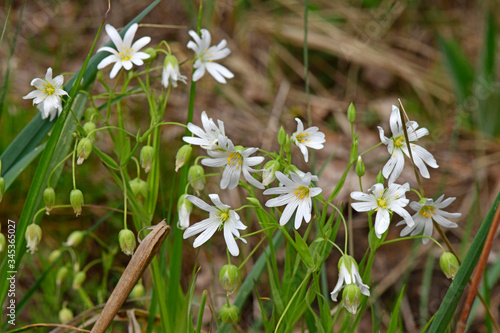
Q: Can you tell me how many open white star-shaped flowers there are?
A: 11